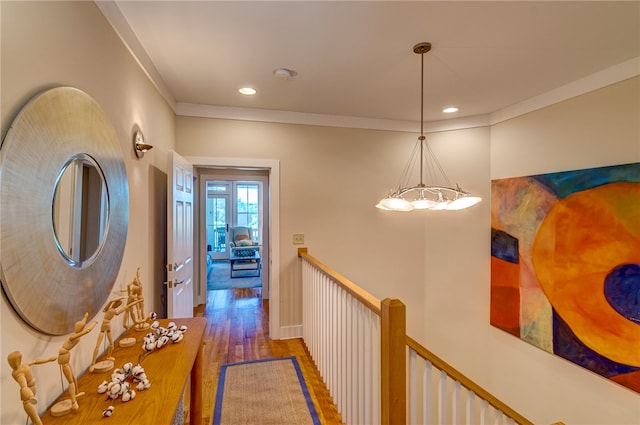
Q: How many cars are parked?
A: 0